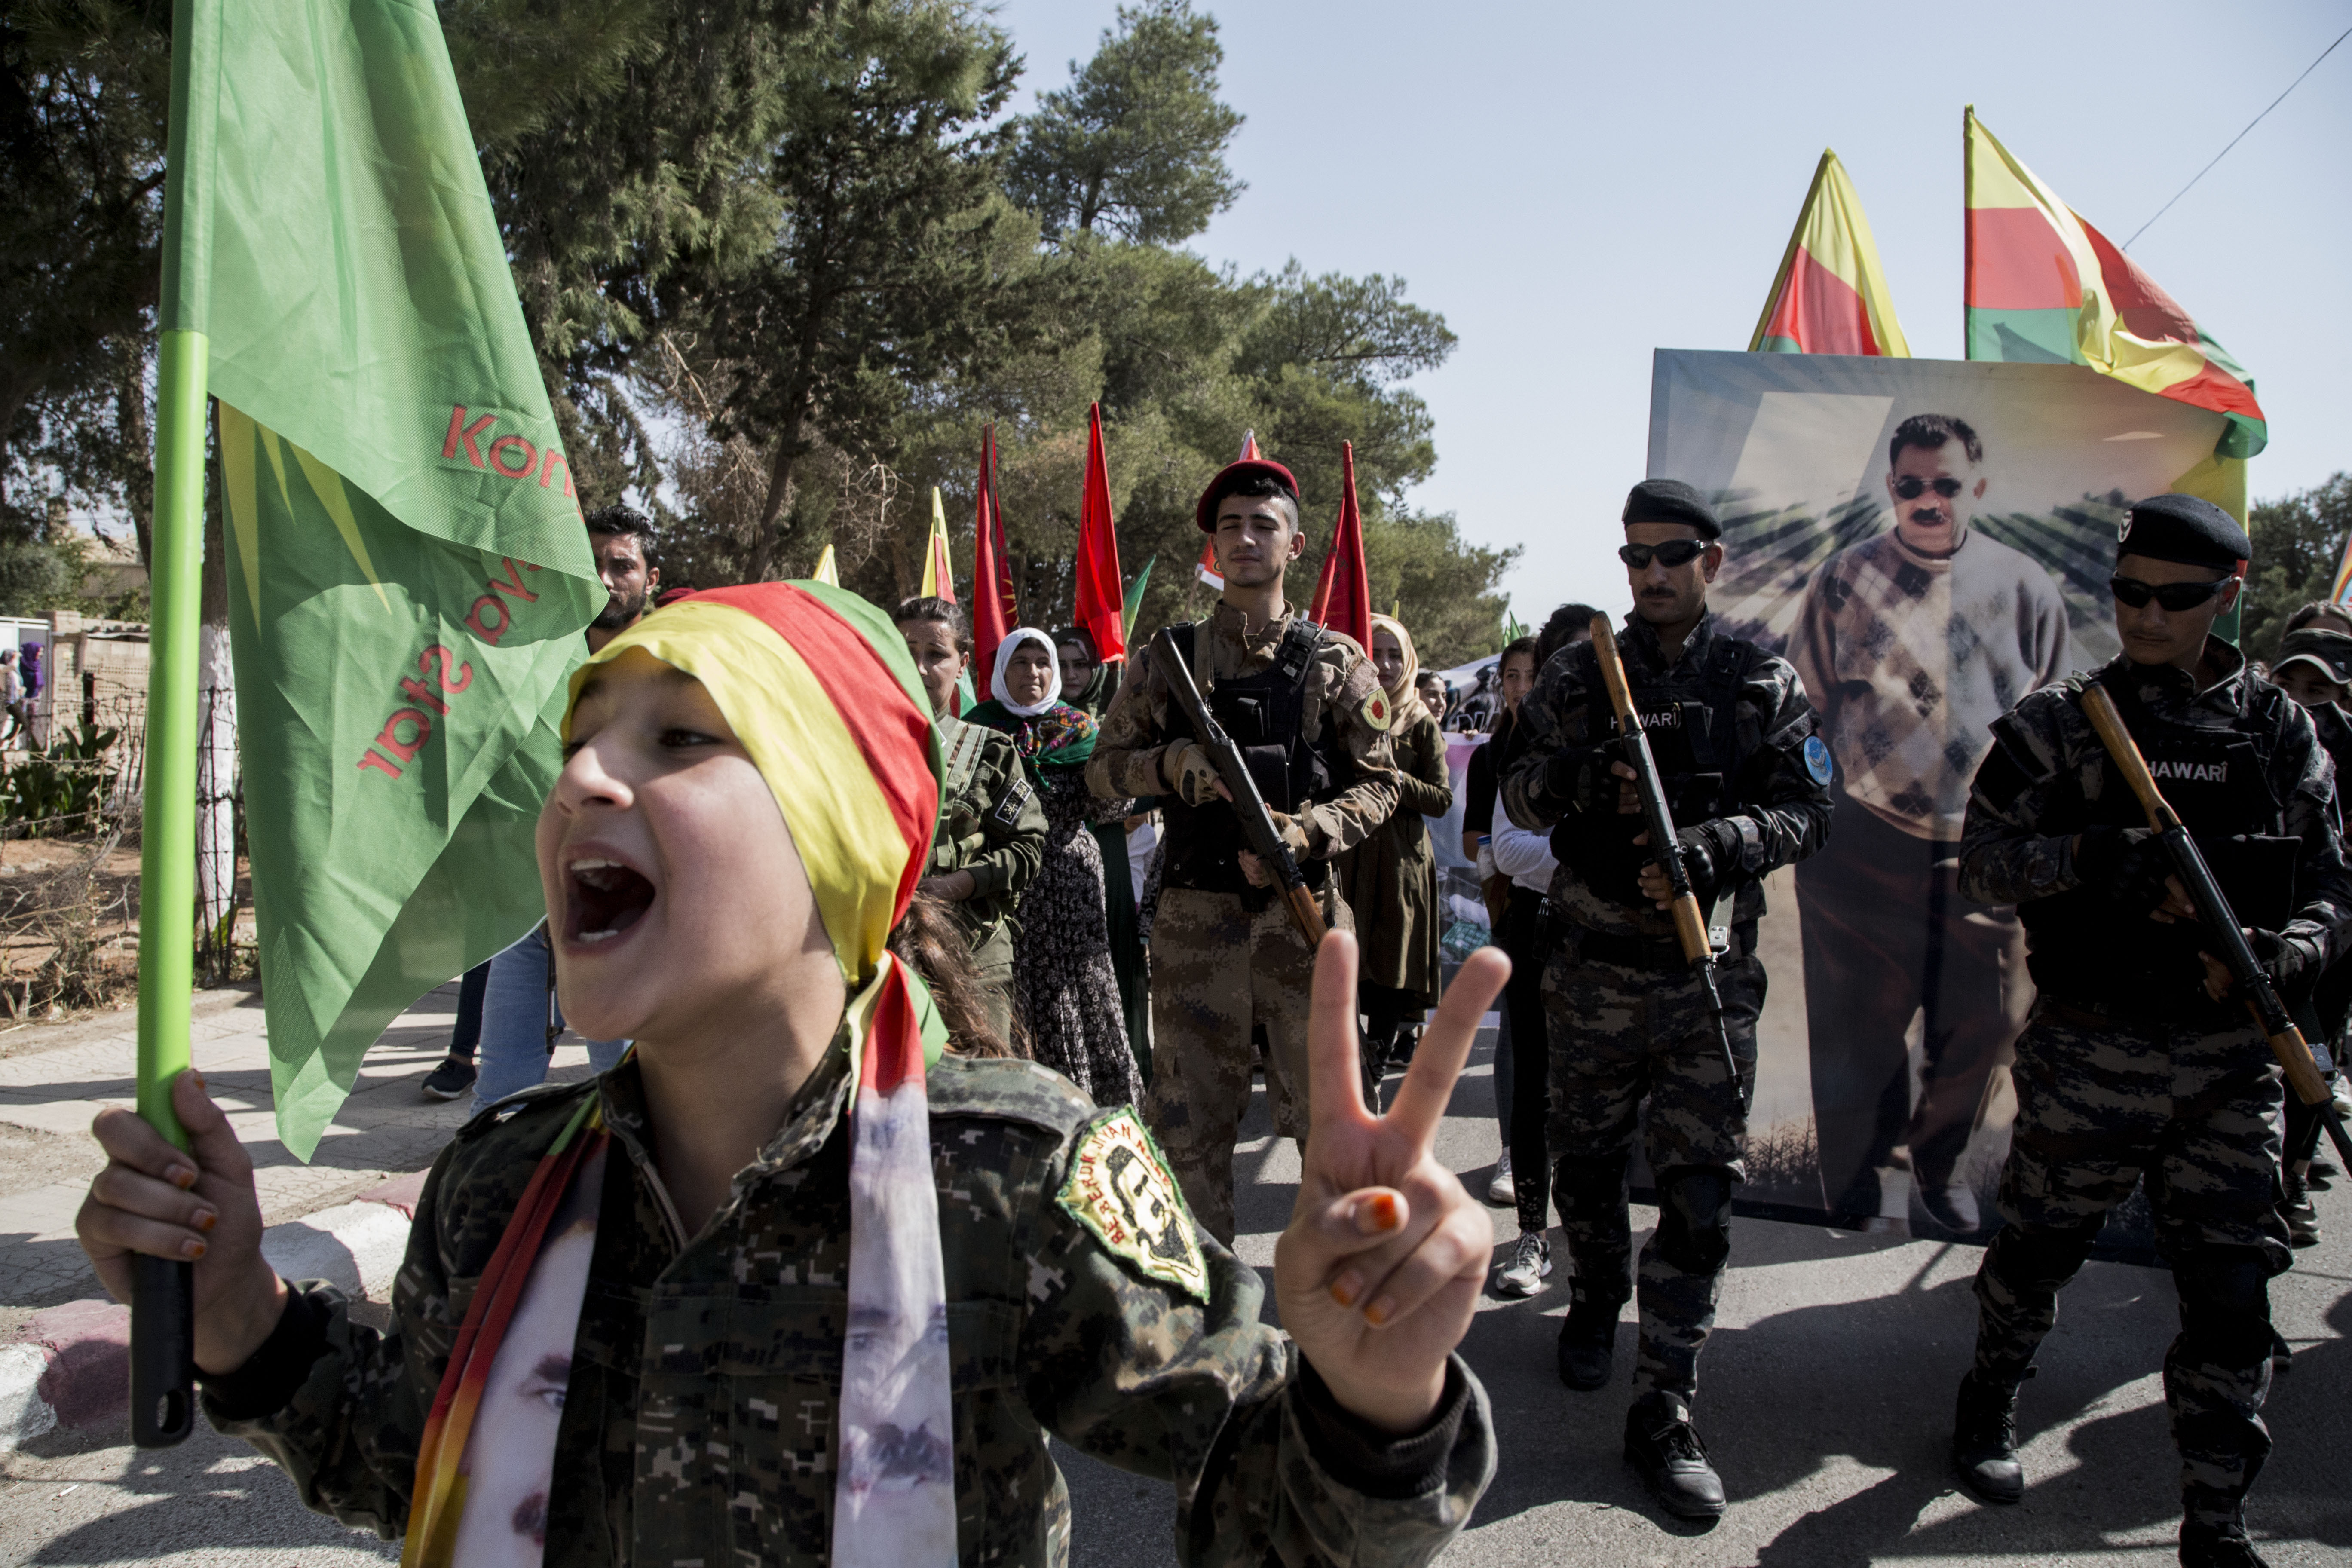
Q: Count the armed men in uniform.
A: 3